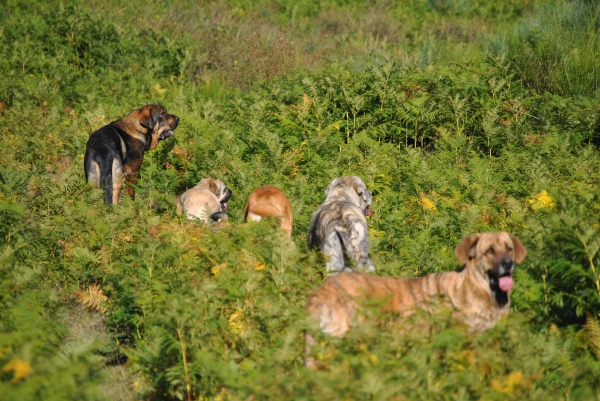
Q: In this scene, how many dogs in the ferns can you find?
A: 5